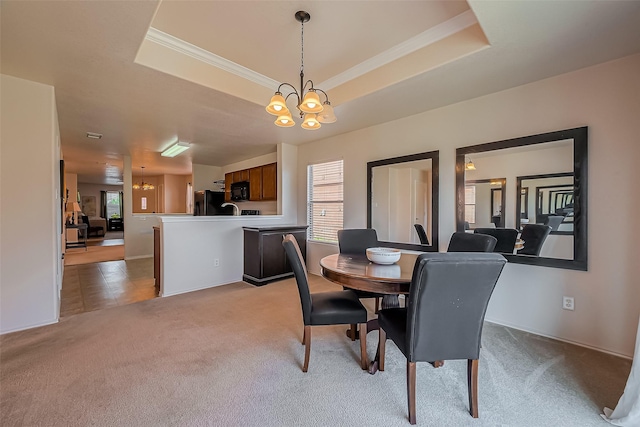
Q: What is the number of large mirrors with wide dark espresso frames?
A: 2